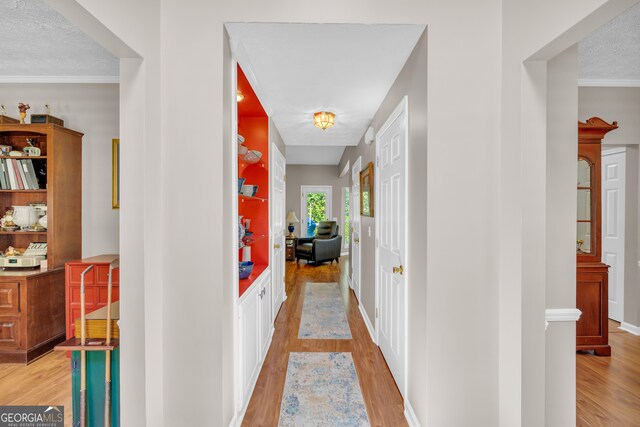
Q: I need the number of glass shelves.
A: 3